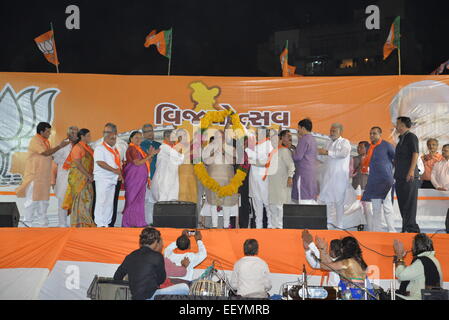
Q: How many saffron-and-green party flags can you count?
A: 4